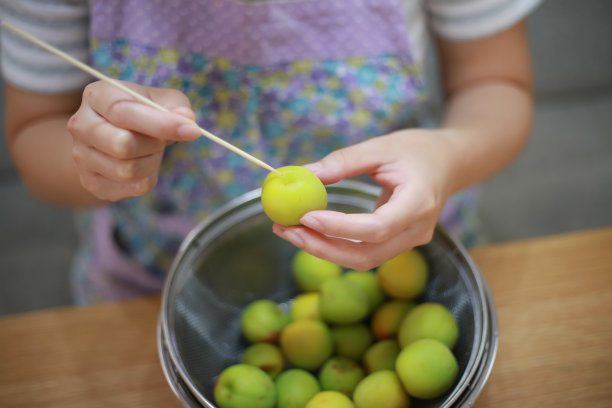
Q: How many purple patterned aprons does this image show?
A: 1